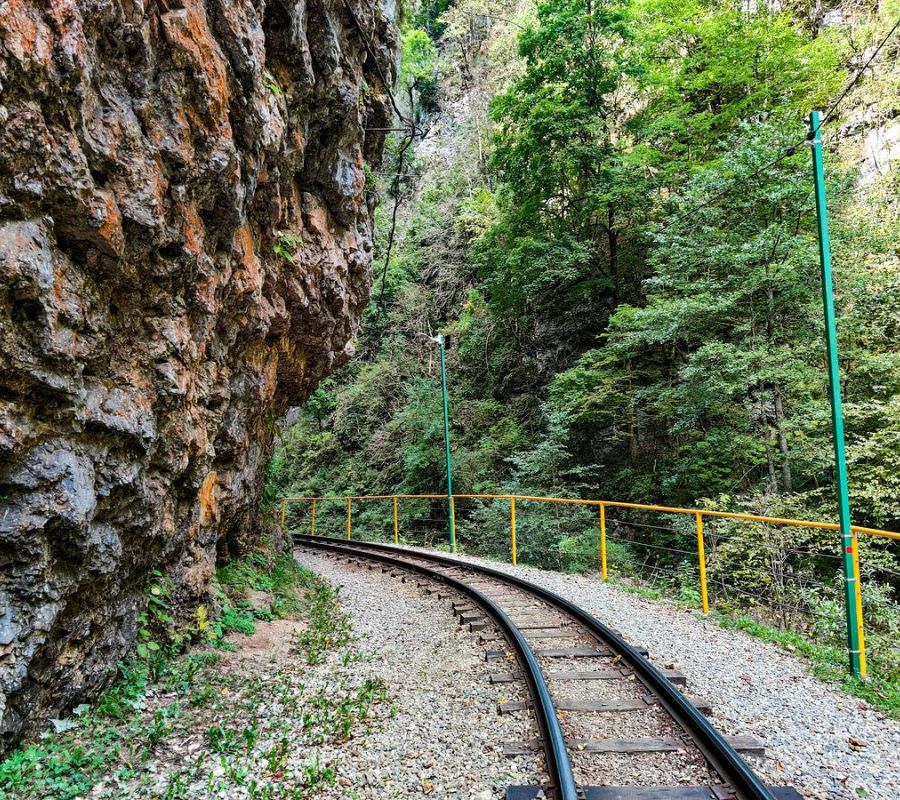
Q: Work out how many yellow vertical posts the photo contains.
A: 9